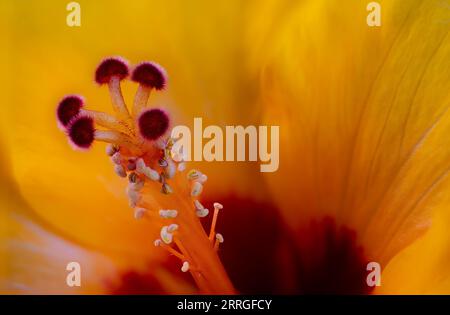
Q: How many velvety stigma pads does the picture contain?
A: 5